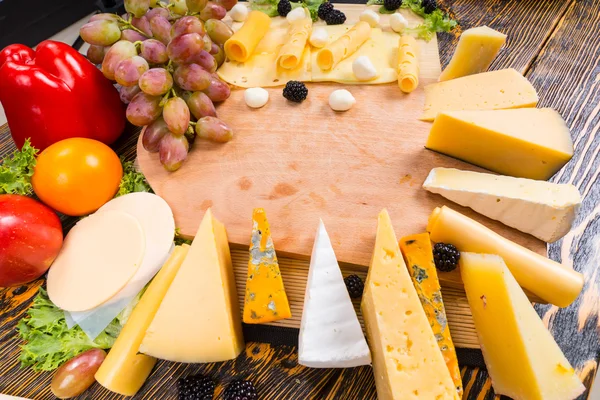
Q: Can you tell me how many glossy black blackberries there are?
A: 10